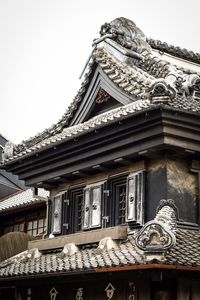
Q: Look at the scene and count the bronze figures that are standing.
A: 0